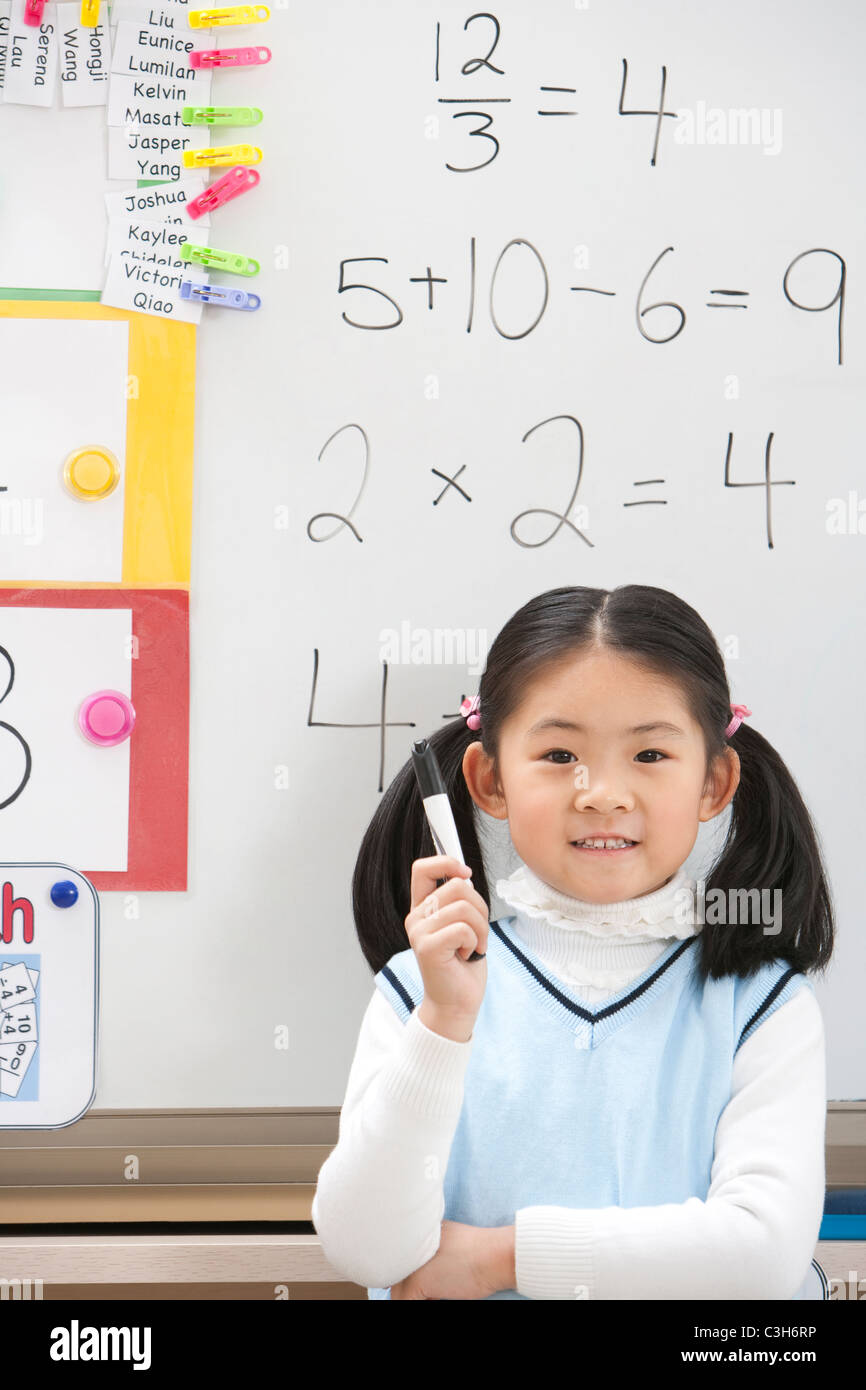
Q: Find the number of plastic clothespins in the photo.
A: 9